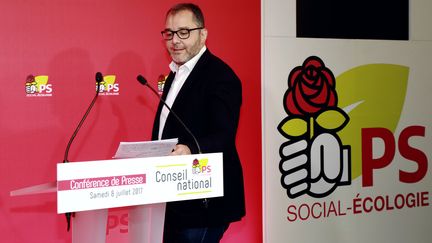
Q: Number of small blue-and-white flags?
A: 0